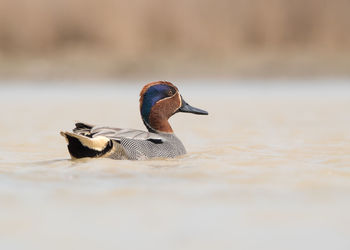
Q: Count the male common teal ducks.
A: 1